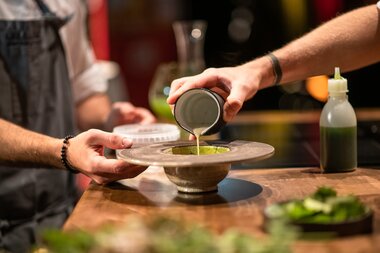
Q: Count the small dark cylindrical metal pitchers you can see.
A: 1